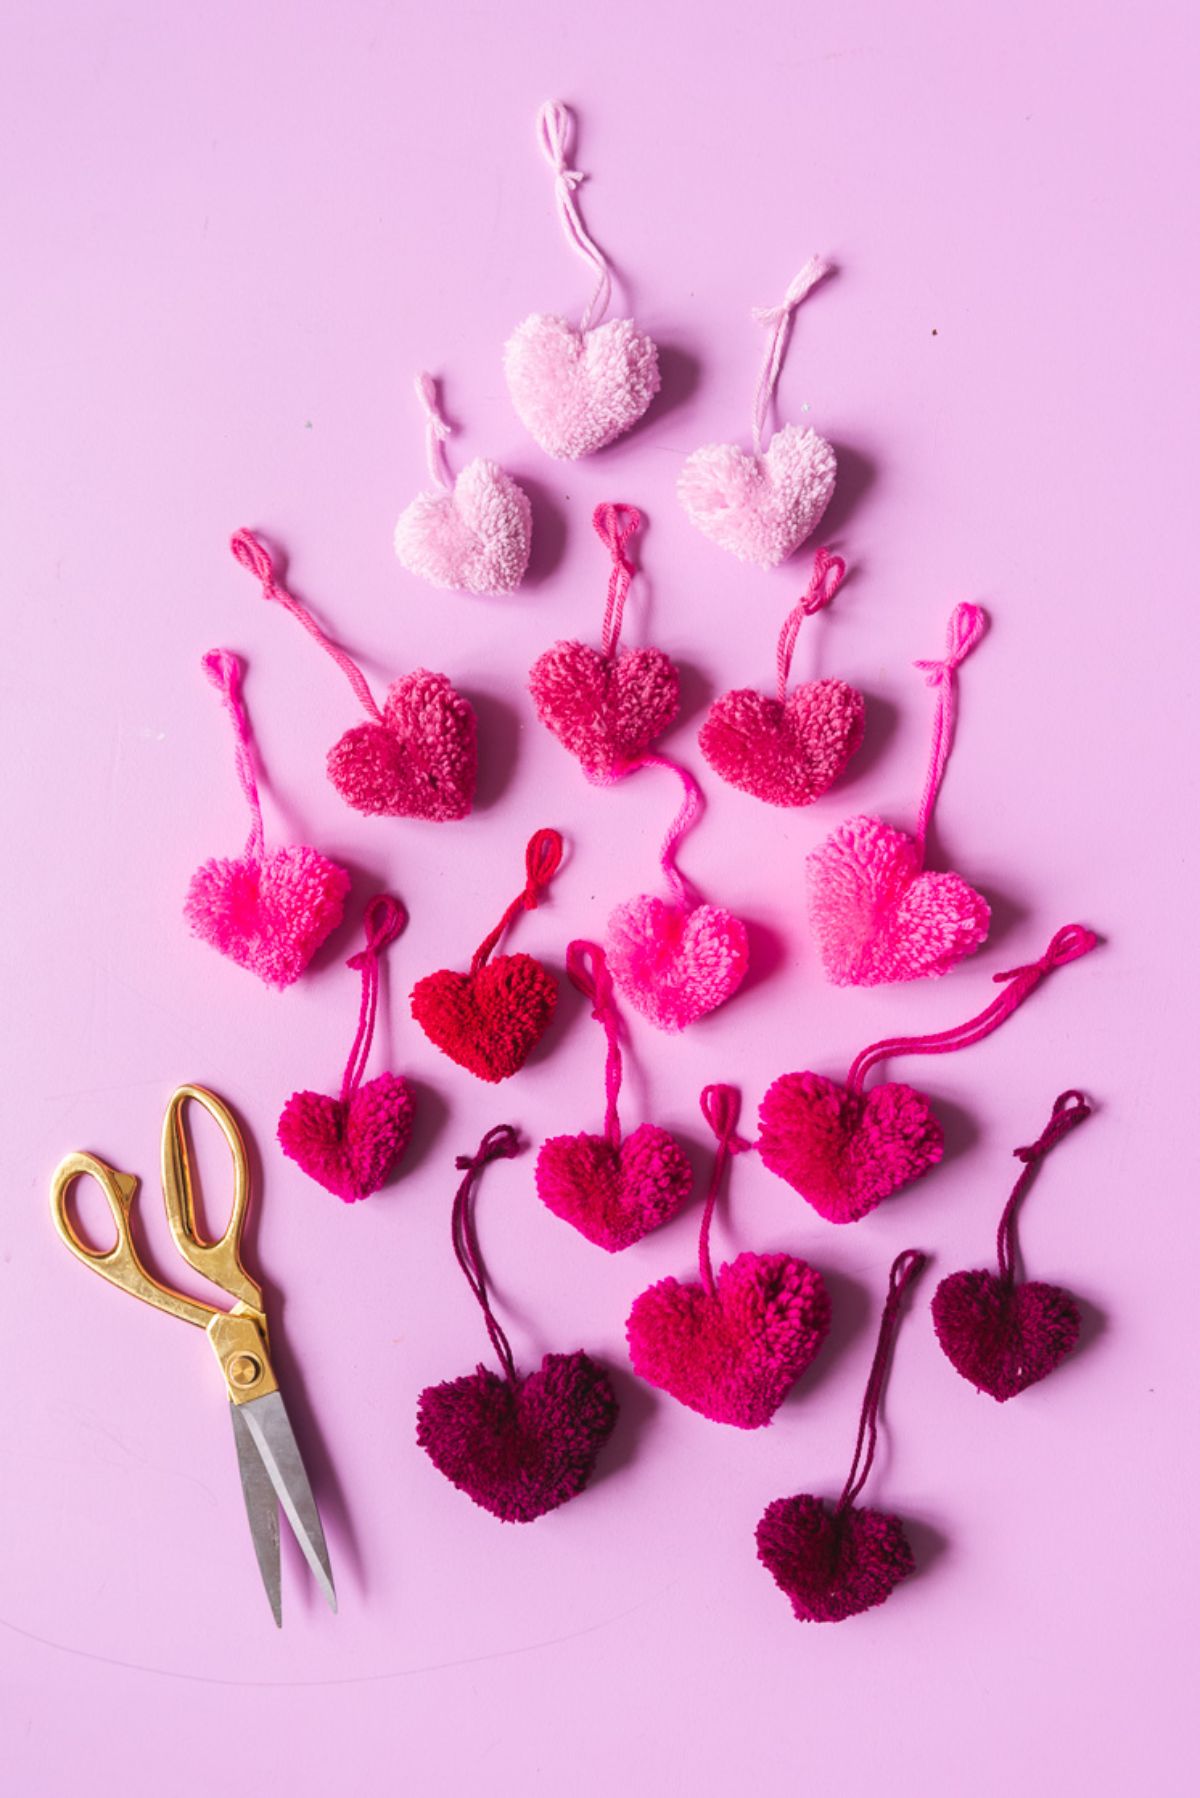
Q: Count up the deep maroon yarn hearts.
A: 3